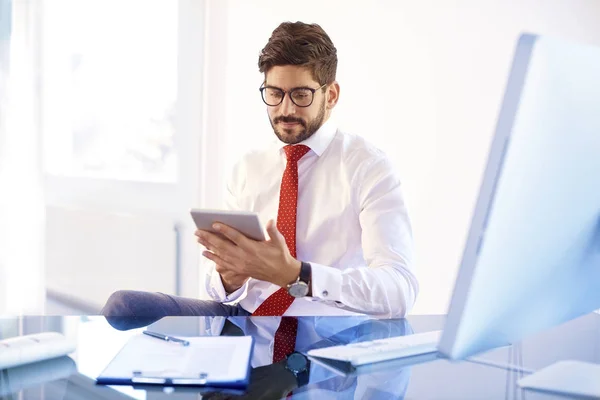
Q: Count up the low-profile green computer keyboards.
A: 0